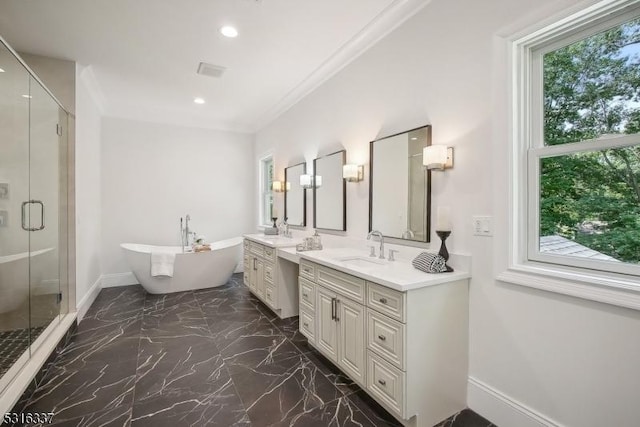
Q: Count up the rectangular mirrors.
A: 3